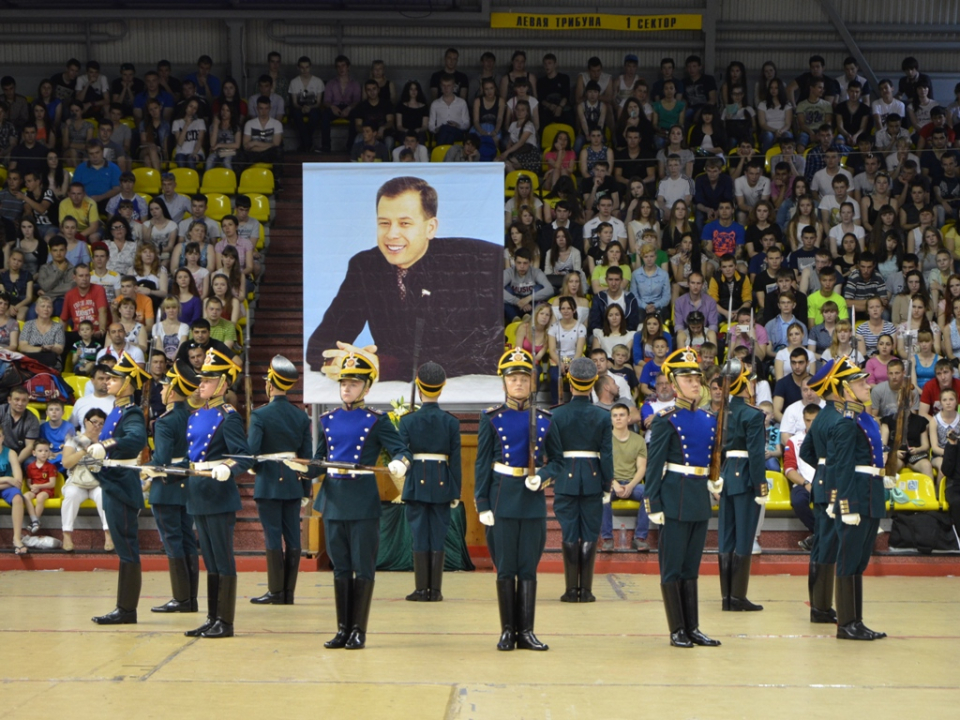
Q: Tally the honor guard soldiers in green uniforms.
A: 12